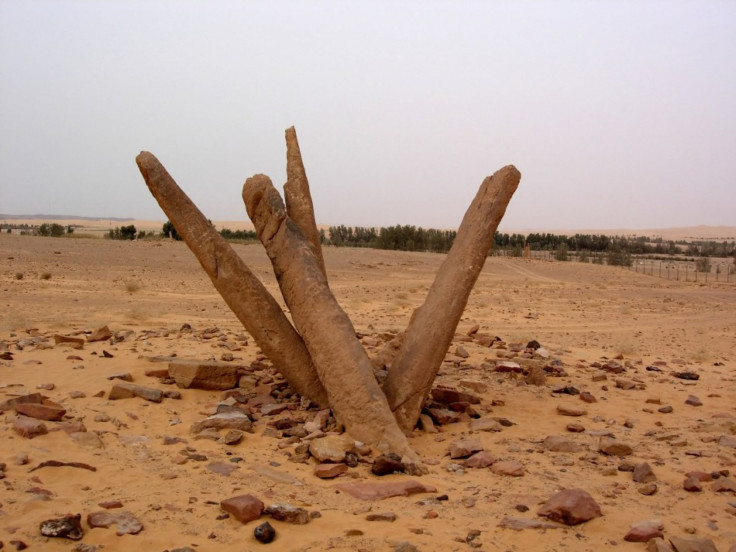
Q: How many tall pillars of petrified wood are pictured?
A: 4